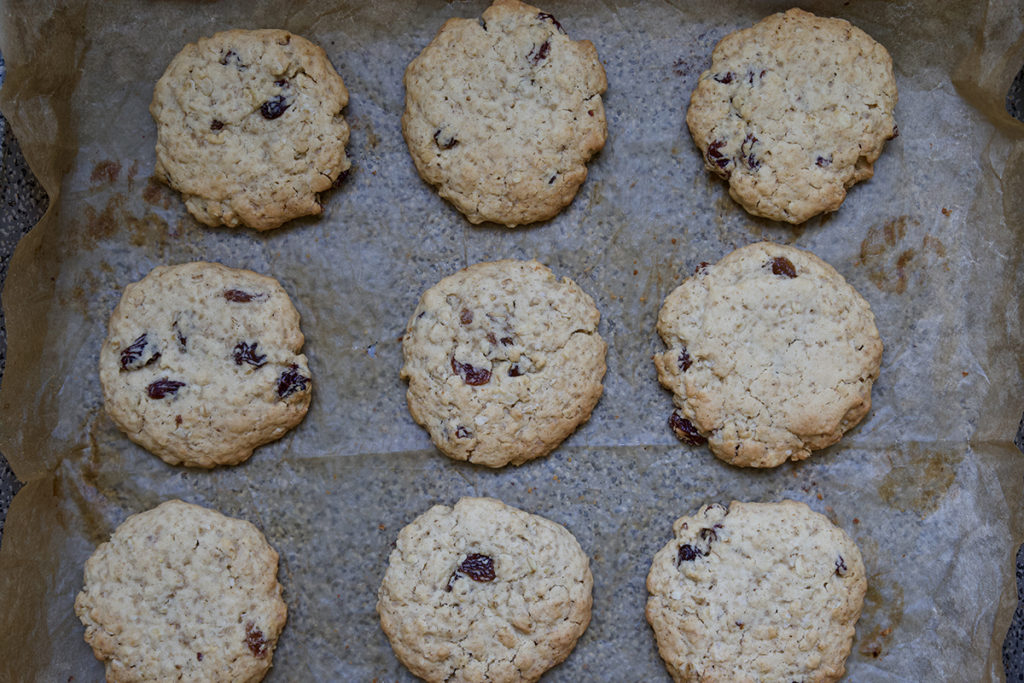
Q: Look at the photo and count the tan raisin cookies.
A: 9